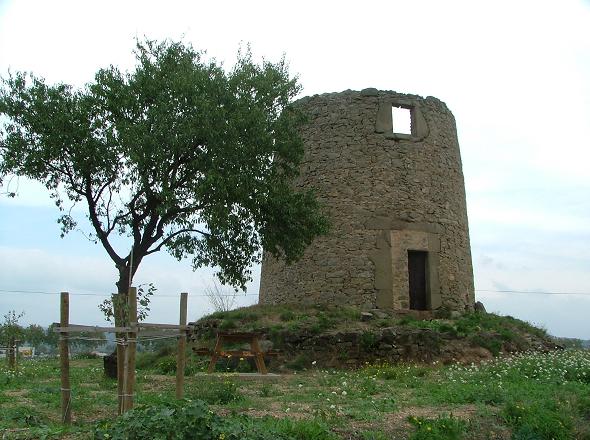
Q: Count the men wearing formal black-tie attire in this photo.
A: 0